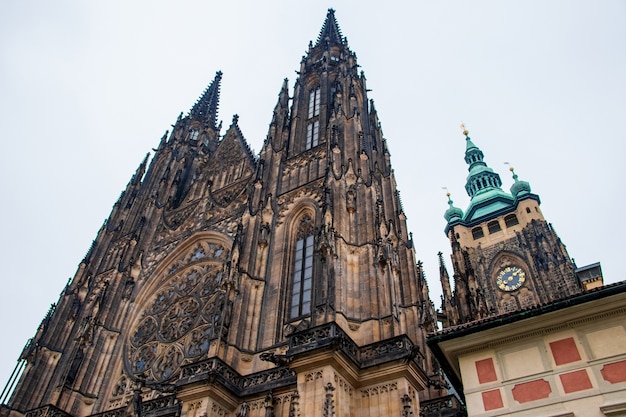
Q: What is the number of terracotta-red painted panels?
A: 6